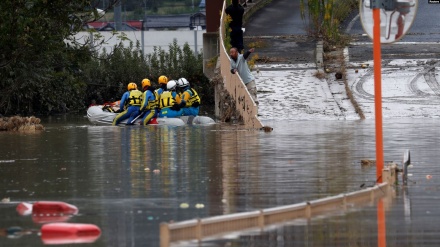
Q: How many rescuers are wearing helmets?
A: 5